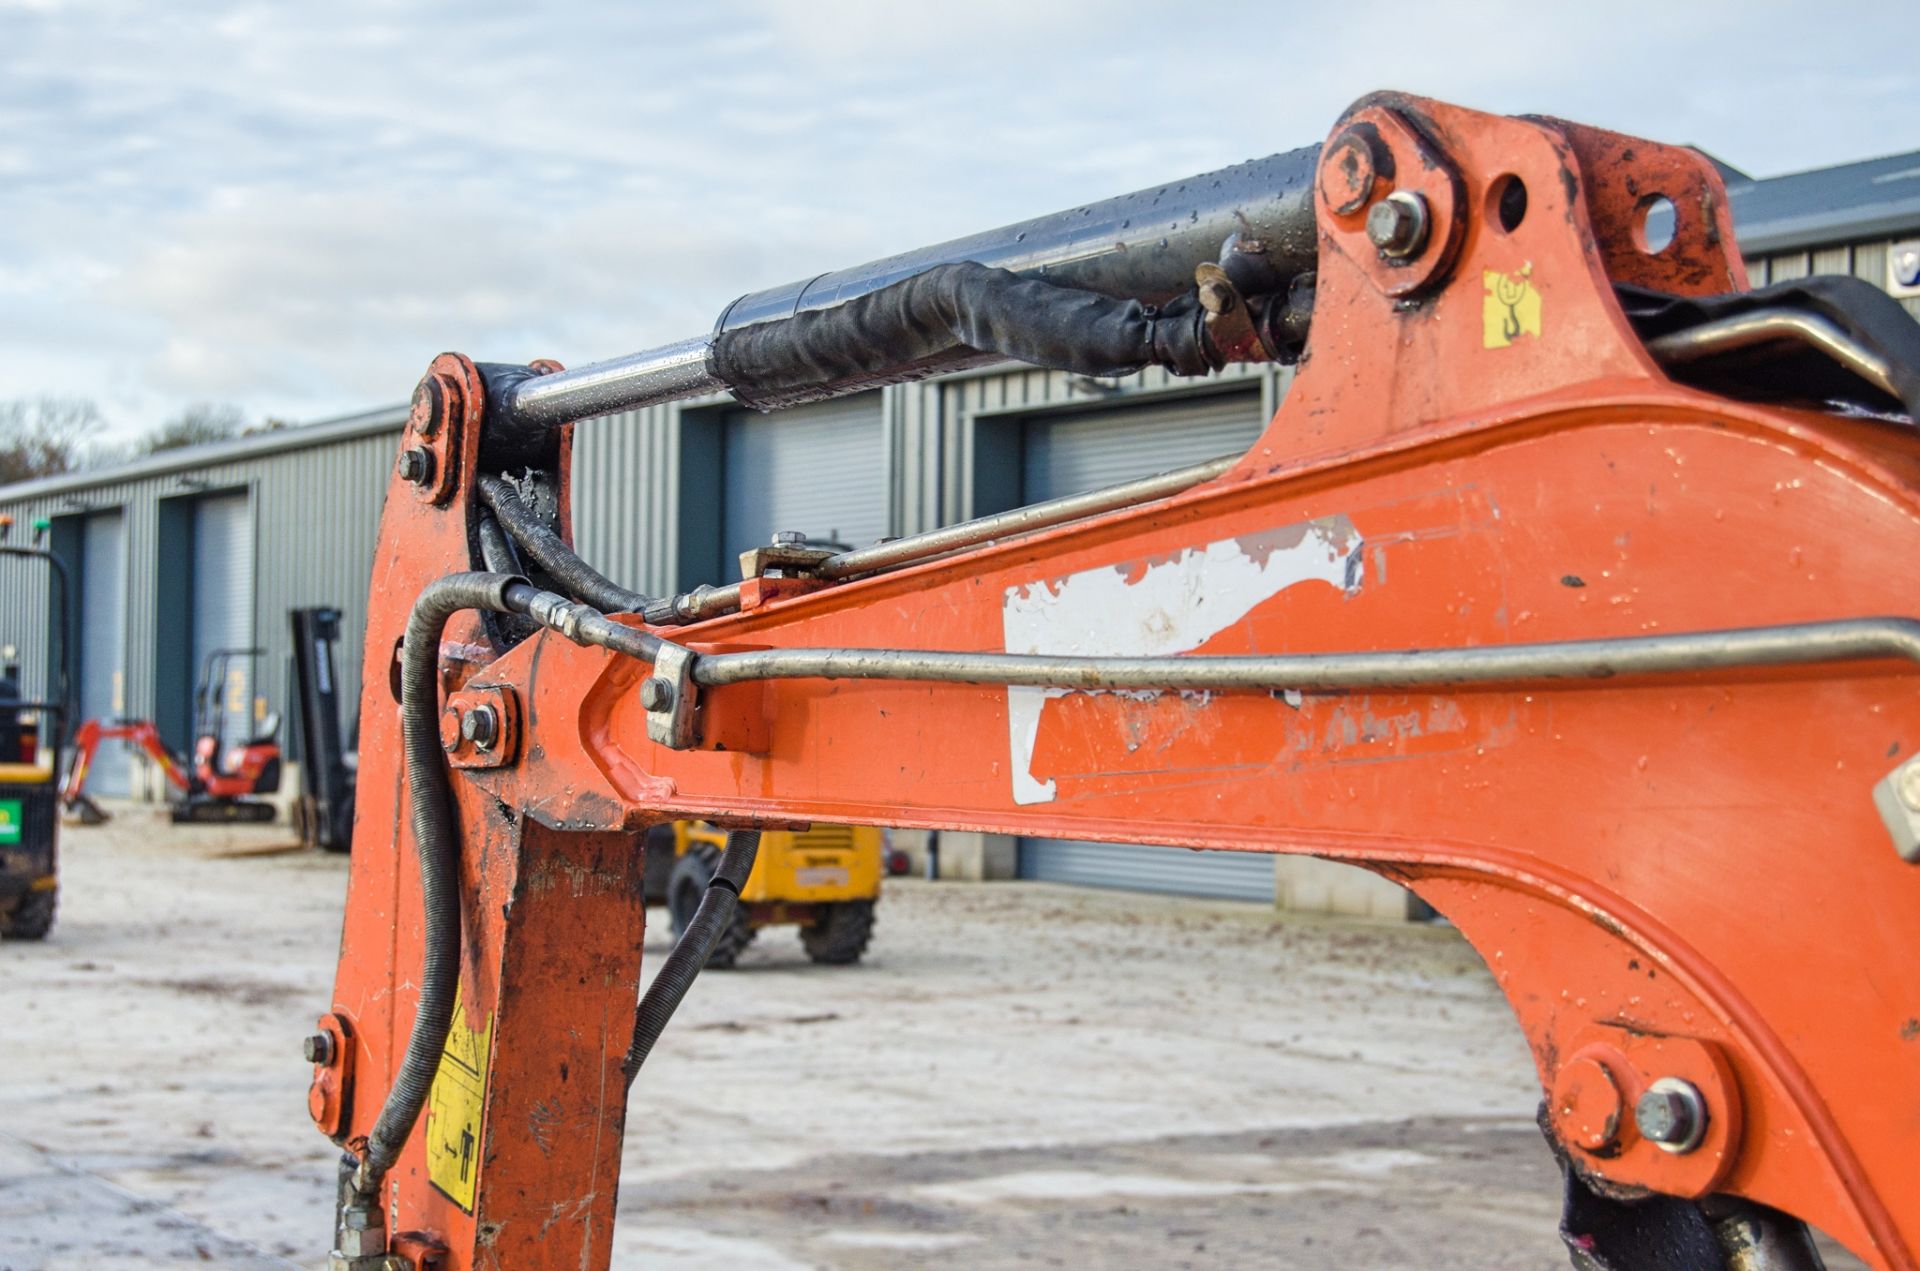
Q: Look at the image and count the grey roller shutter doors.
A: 4